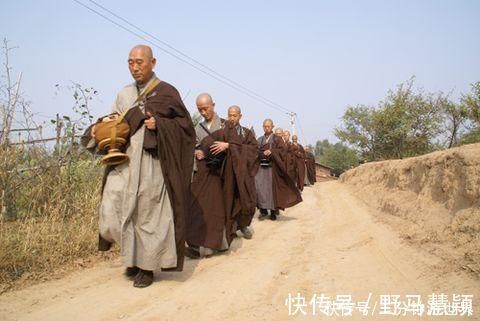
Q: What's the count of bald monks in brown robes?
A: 8